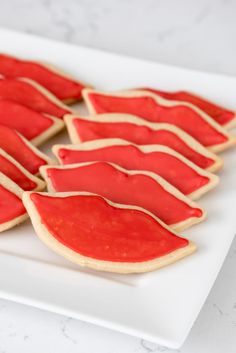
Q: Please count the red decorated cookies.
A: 12